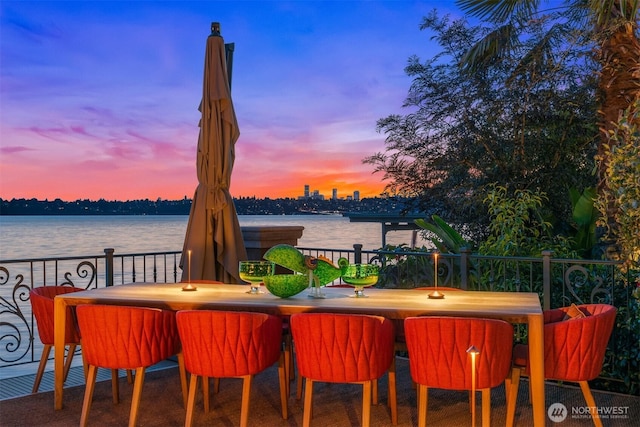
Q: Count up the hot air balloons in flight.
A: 0